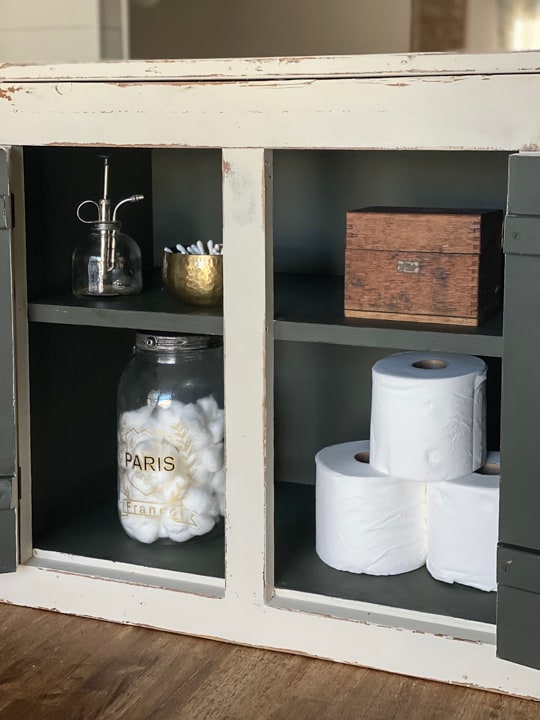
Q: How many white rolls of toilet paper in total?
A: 3